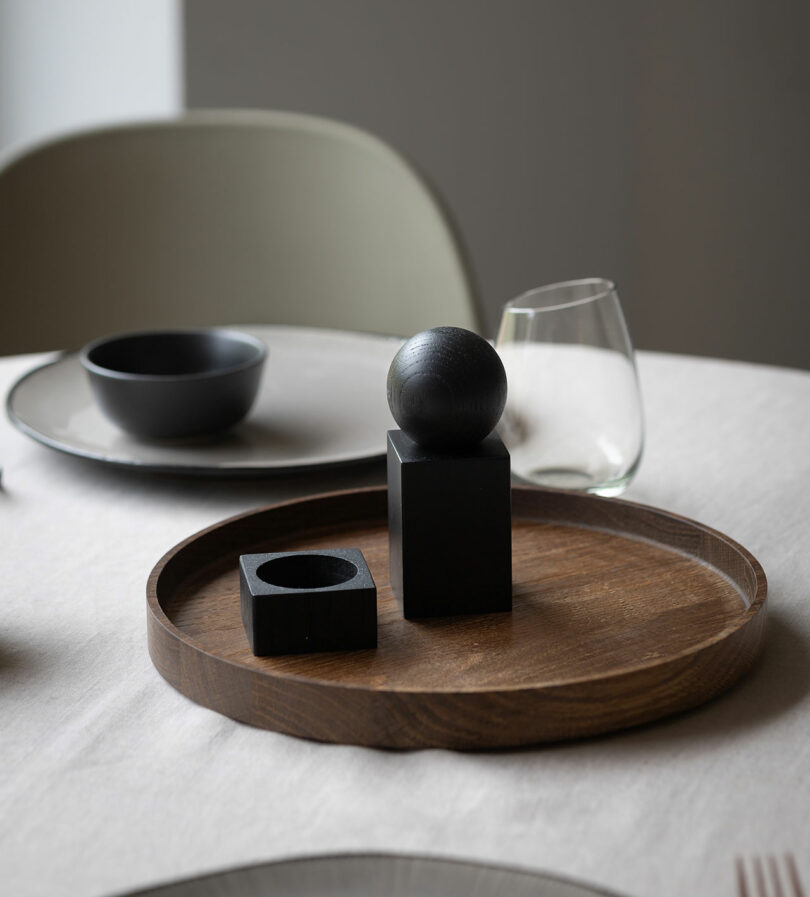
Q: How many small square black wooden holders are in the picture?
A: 1